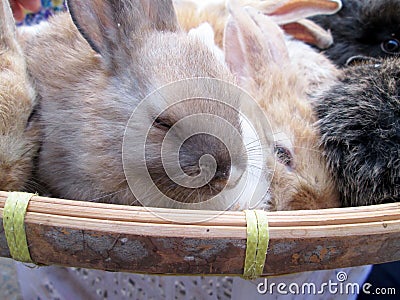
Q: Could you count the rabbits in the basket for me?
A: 6